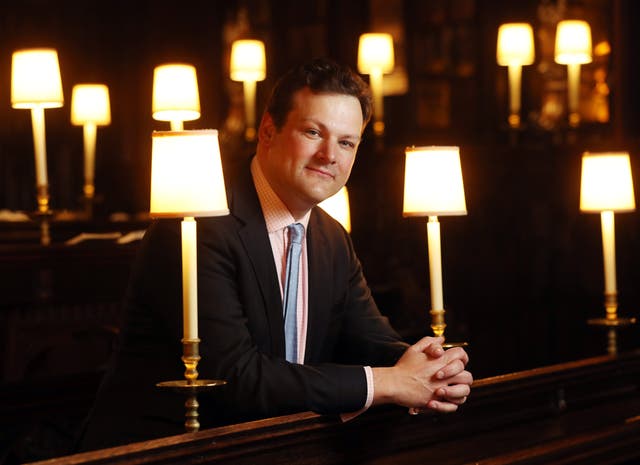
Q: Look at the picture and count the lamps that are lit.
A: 11